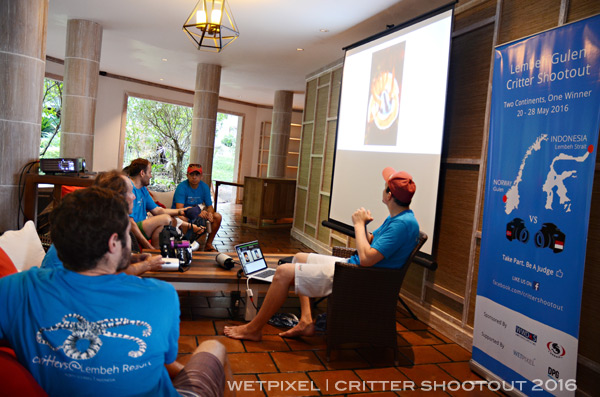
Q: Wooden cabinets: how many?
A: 1